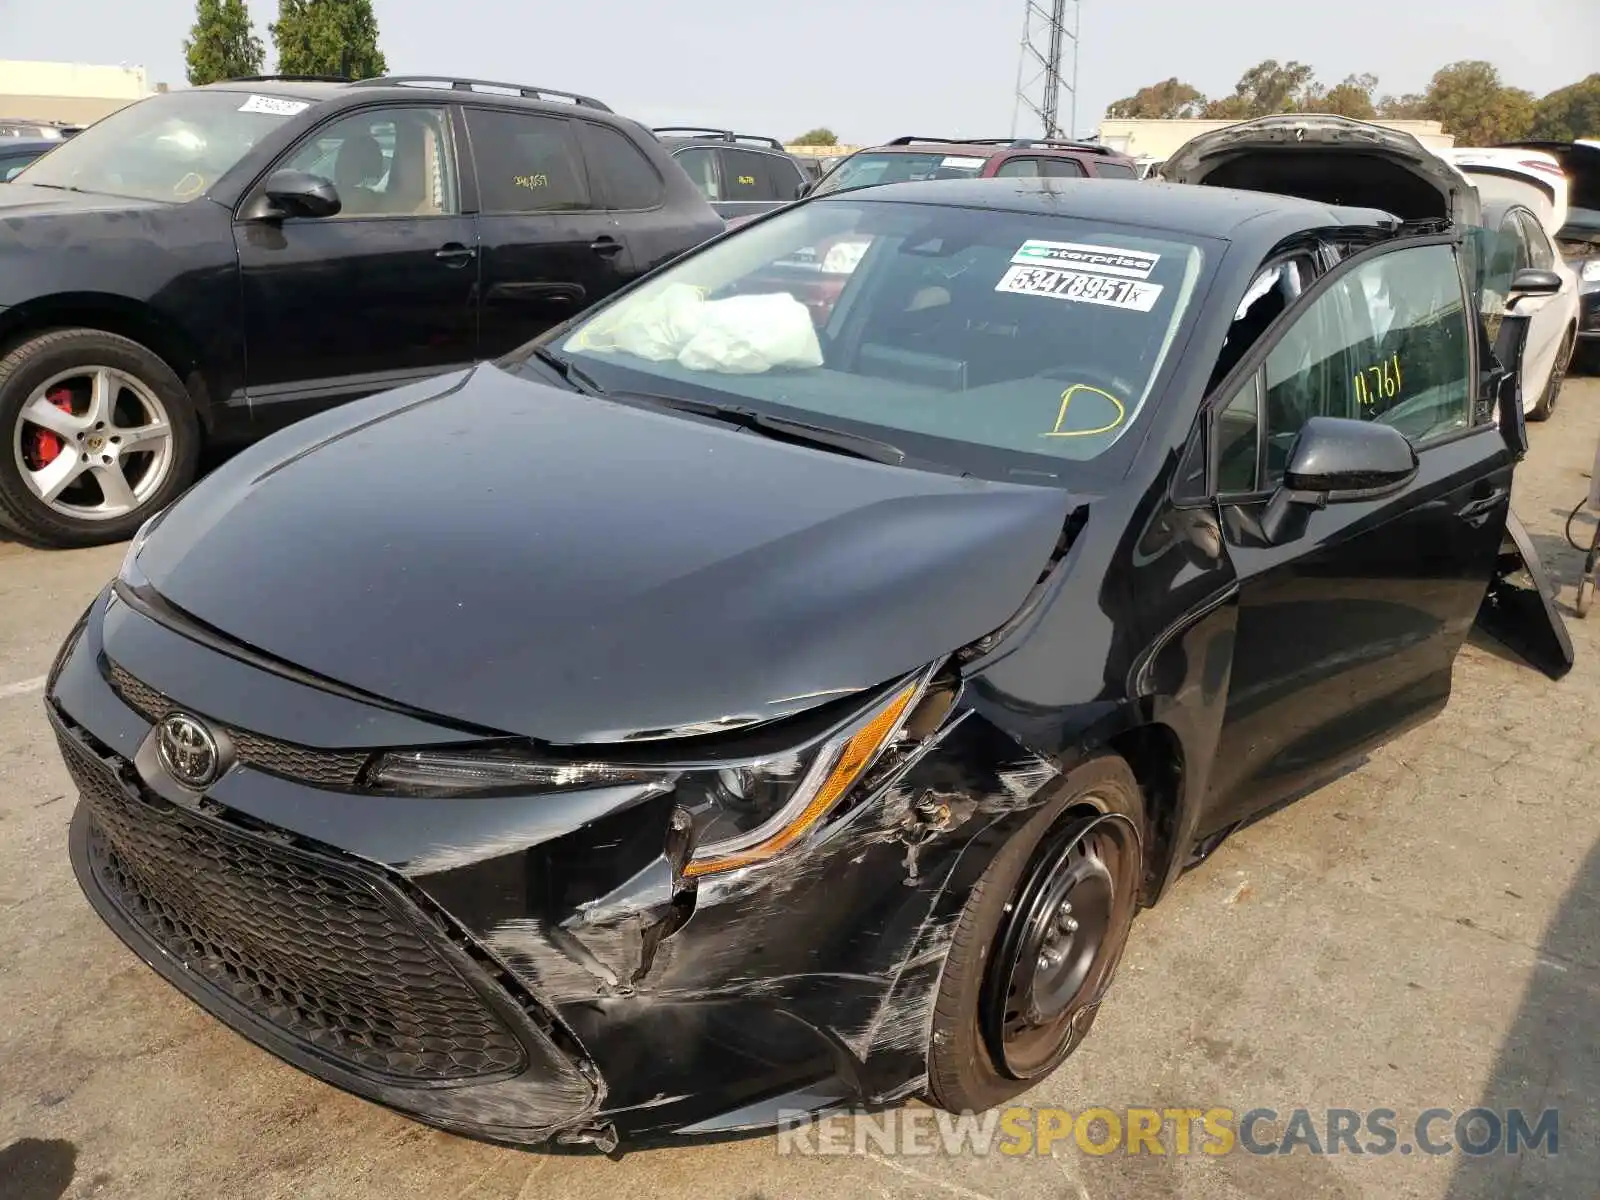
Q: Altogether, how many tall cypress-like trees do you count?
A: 2